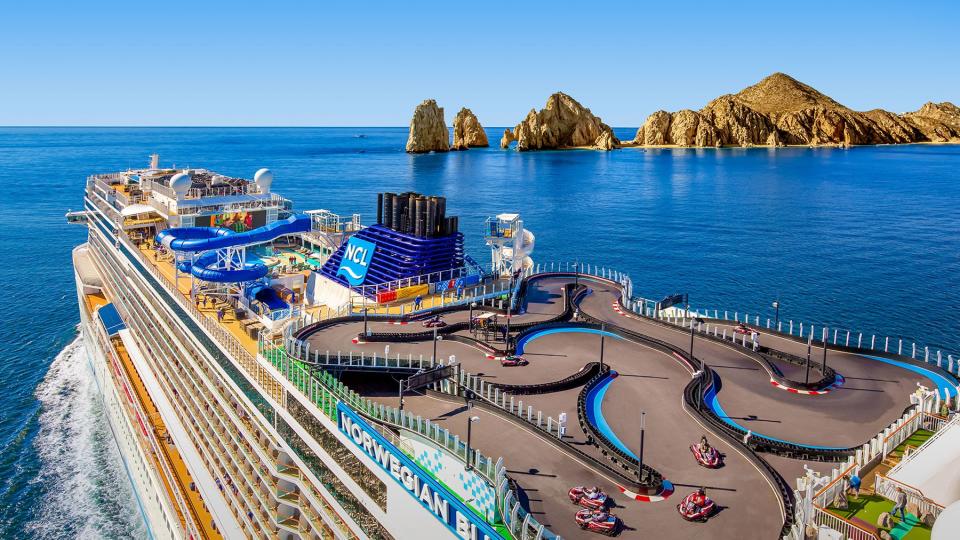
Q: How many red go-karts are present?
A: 7